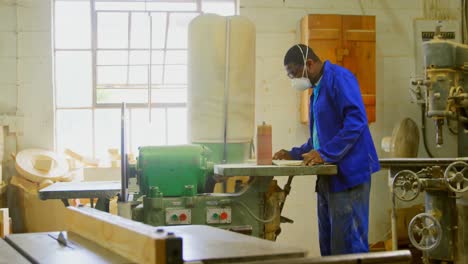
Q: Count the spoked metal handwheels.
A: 3